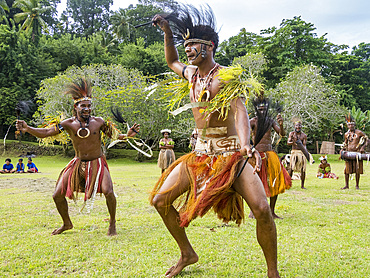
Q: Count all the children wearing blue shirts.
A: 3